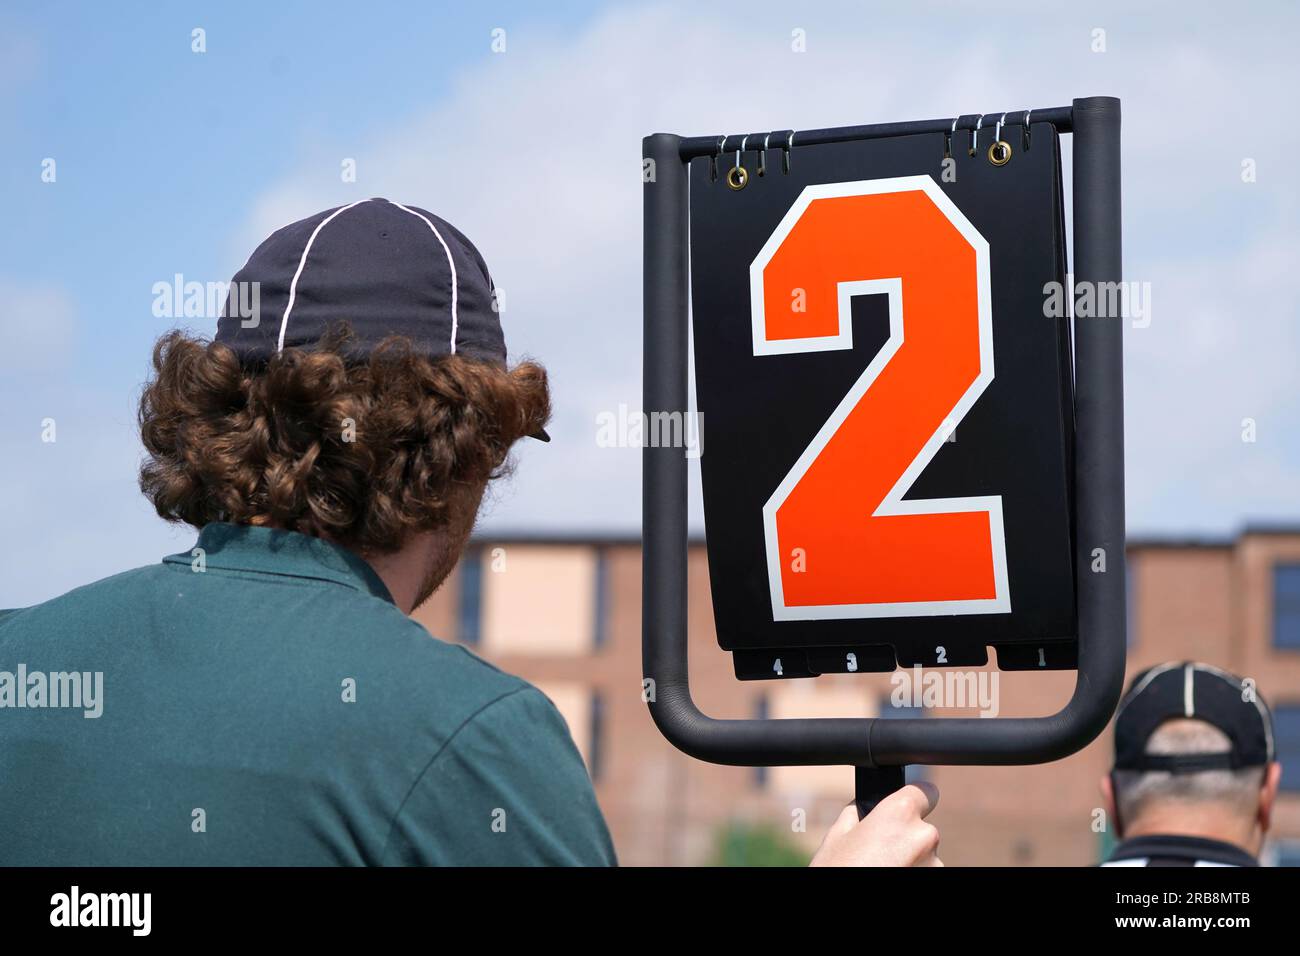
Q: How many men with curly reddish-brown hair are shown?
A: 1